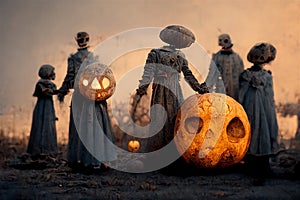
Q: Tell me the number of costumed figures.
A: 5